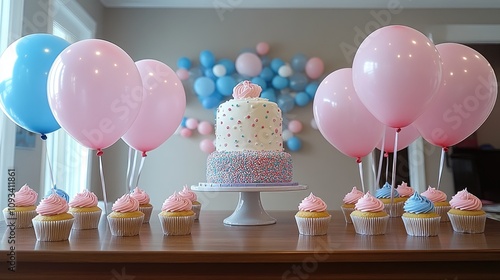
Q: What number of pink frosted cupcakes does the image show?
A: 13